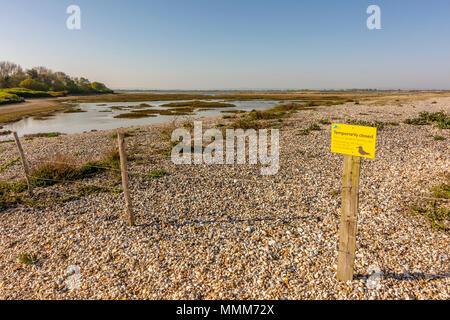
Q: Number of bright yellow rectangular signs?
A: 1